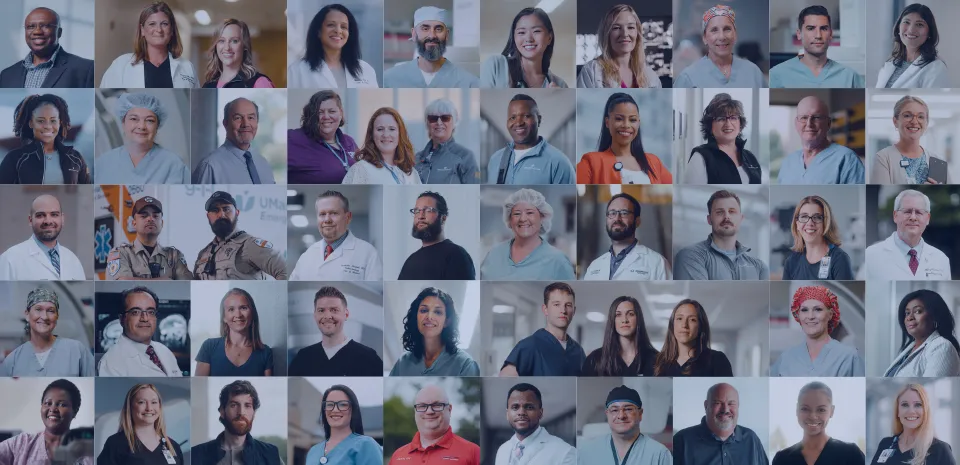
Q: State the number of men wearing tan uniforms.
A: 2